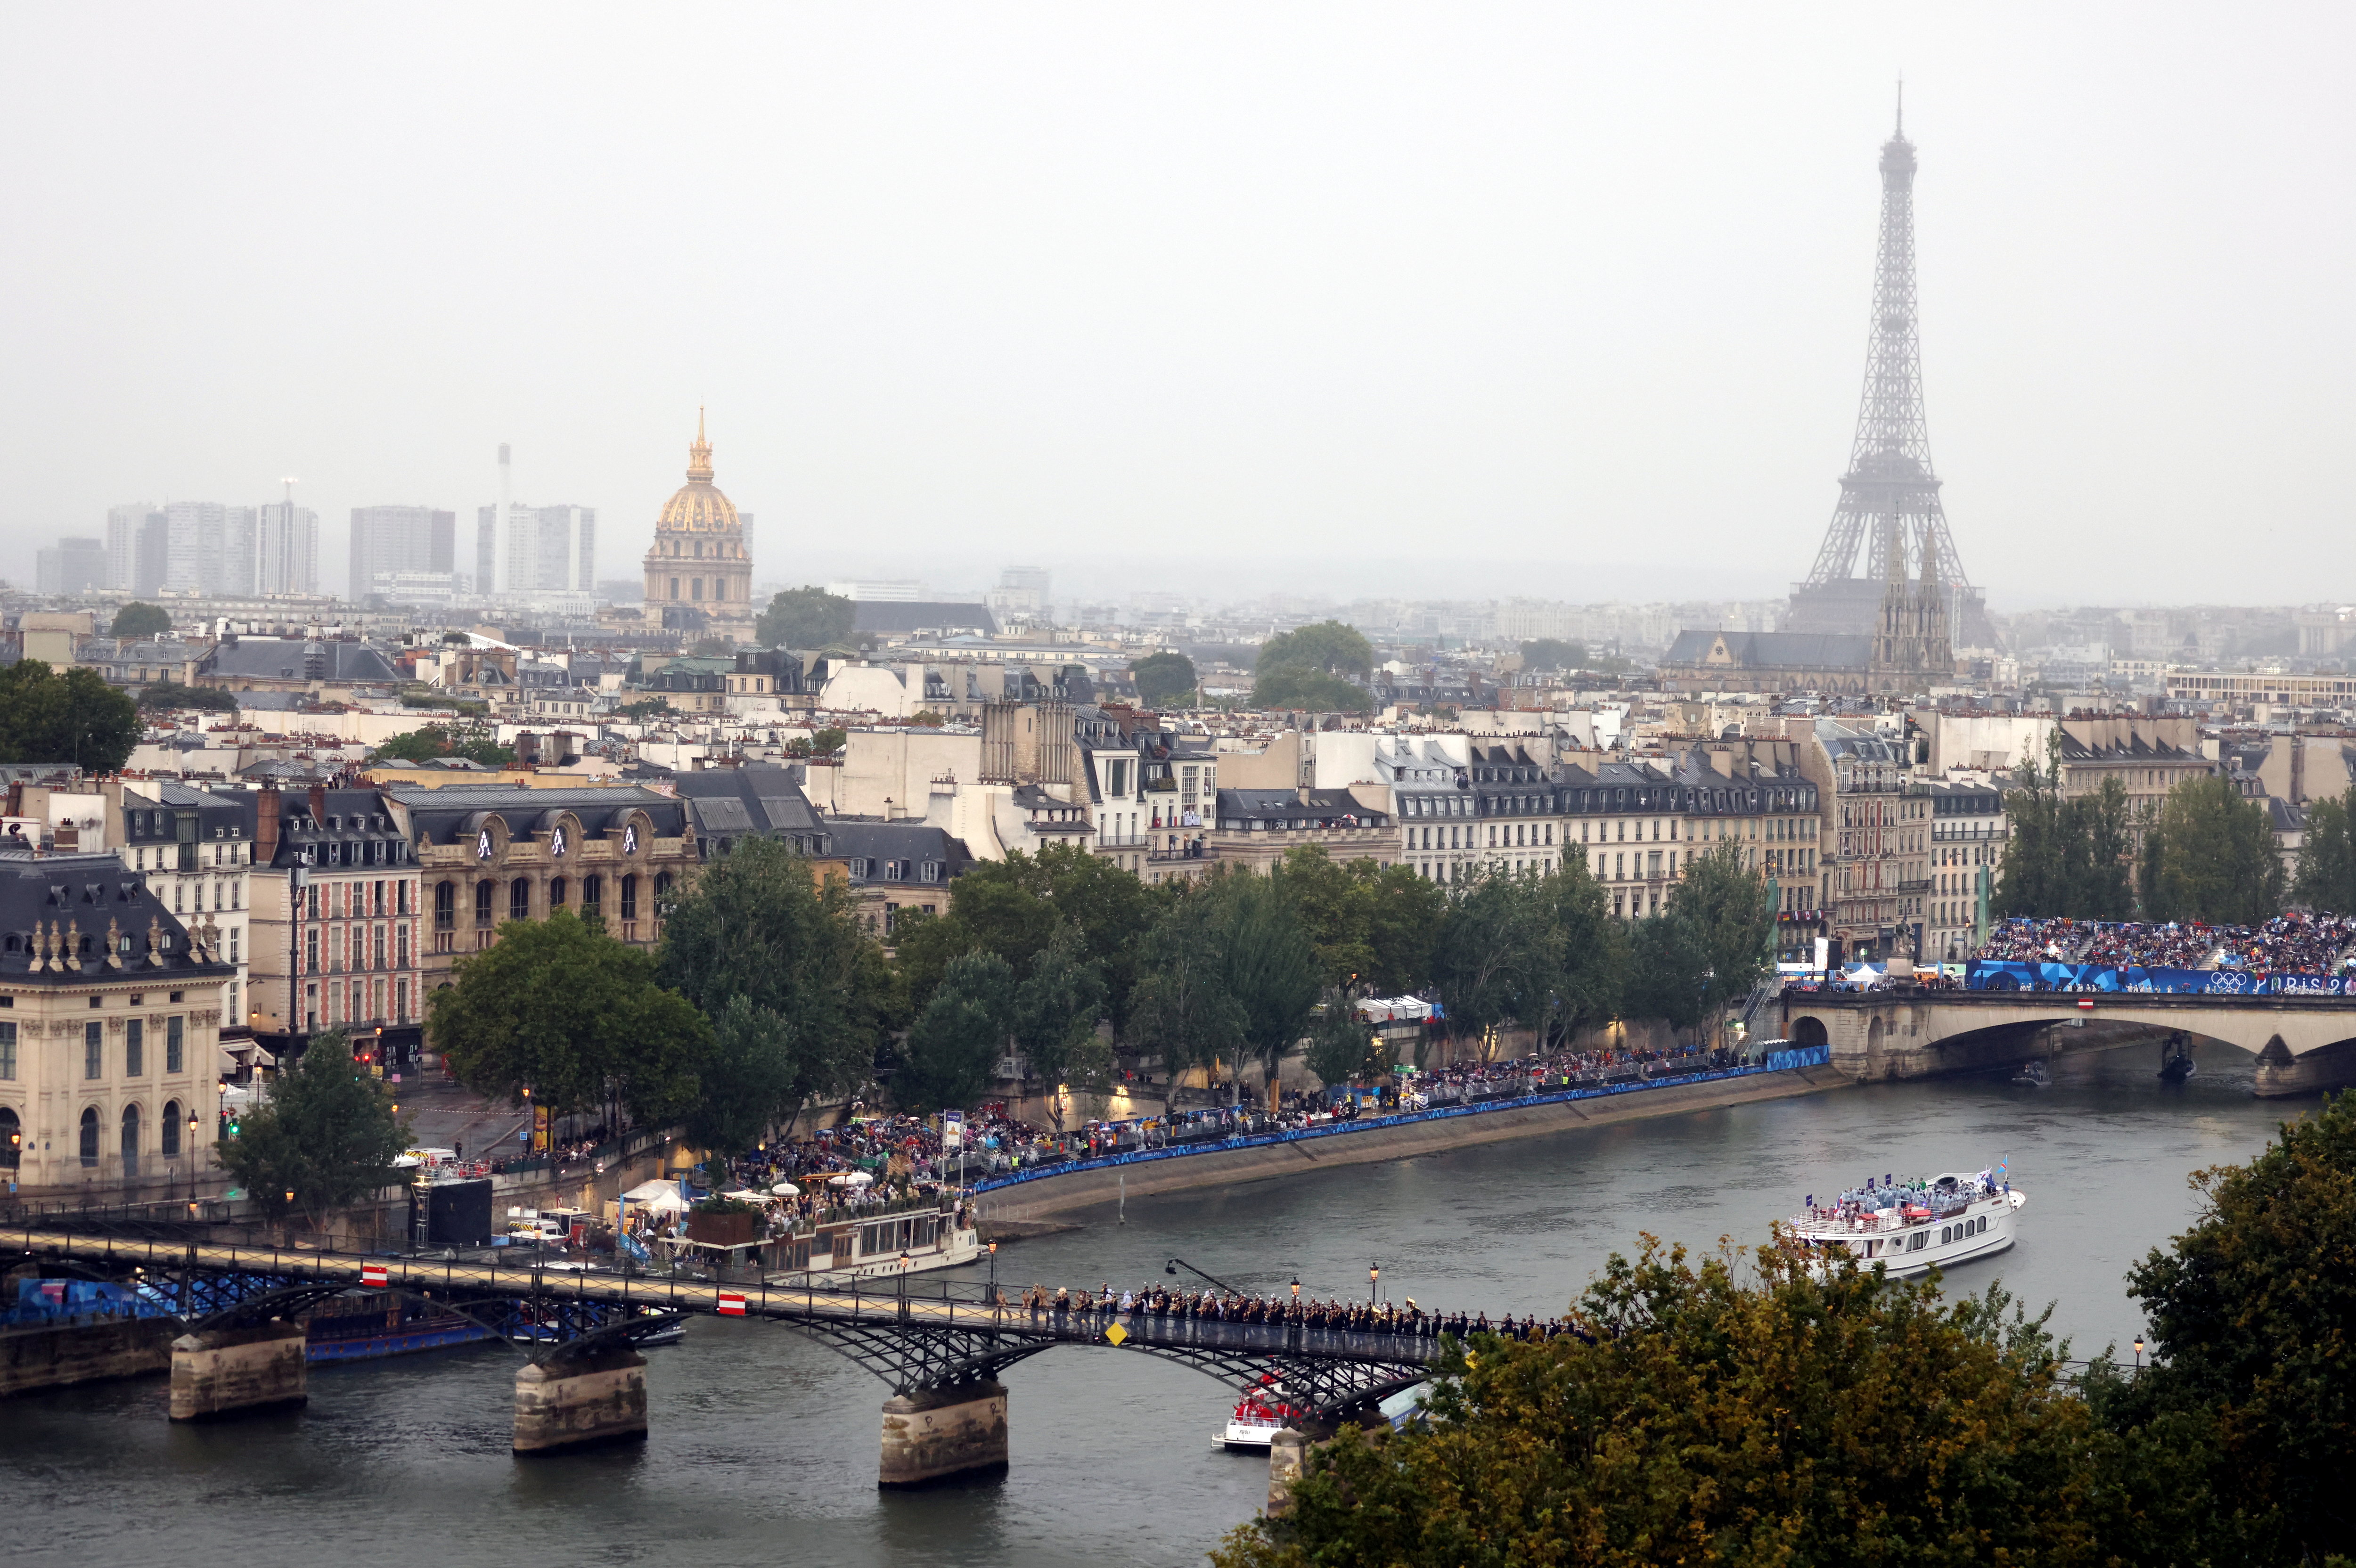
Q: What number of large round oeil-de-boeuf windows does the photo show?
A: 3